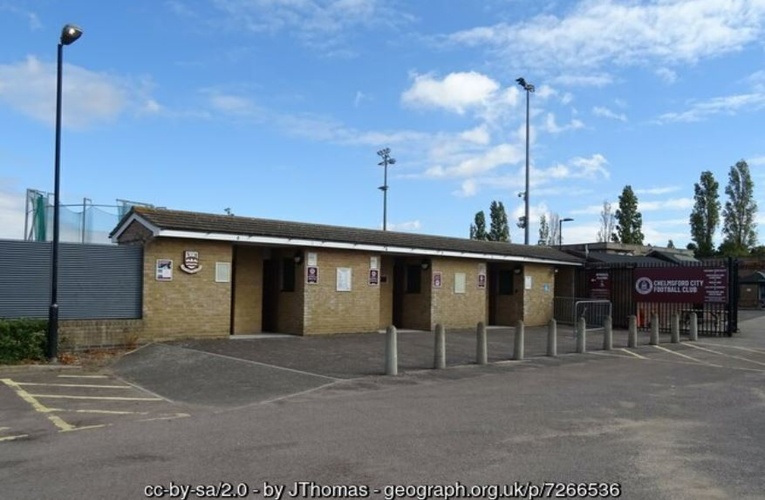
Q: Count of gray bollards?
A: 11